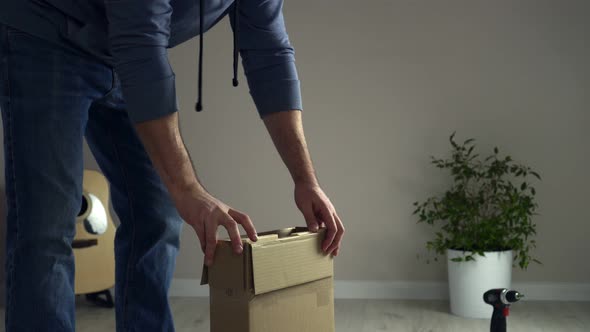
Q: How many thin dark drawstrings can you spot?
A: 2